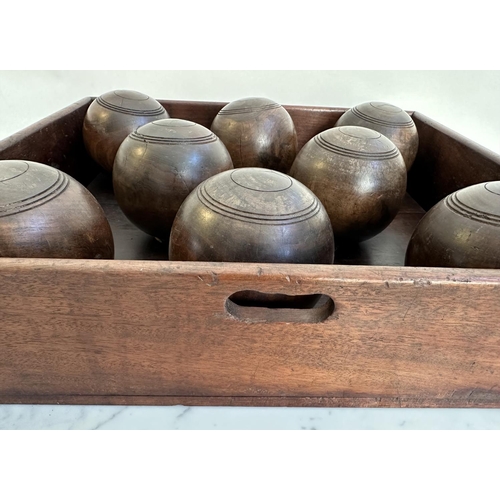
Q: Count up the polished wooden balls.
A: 8